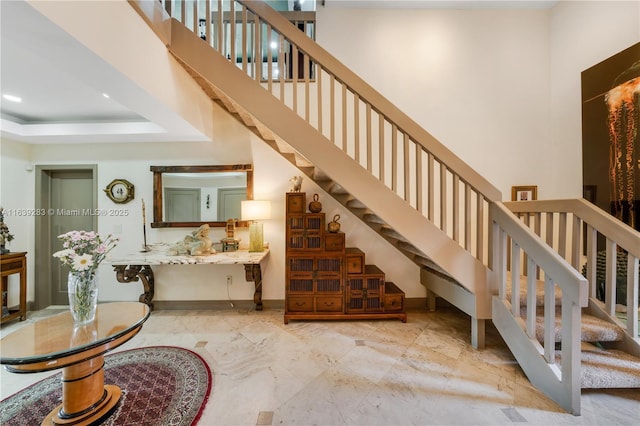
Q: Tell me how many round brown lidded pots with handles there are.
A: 2